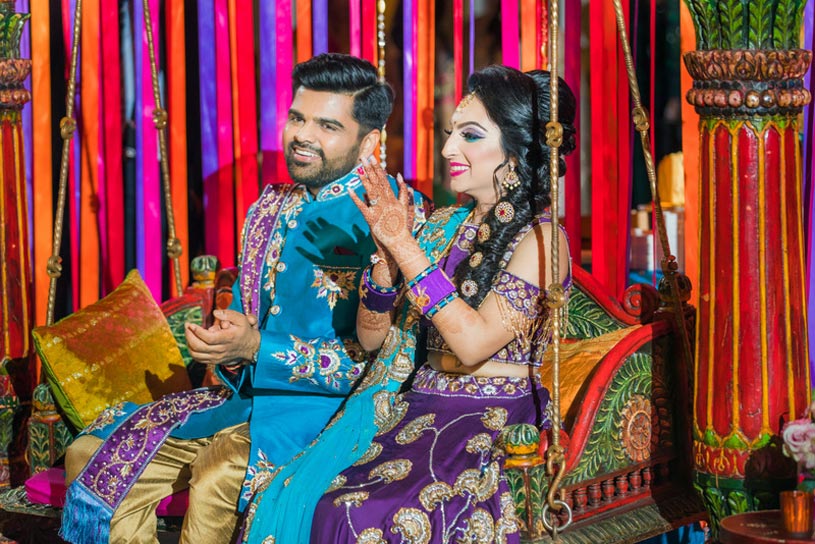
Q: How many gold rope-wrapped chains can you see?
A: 4